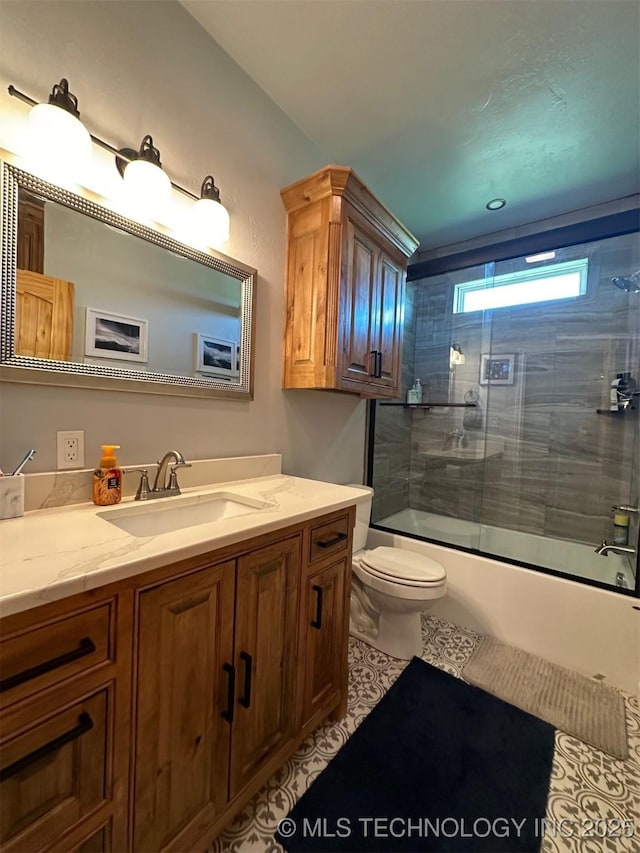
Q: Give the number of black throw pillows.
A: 0